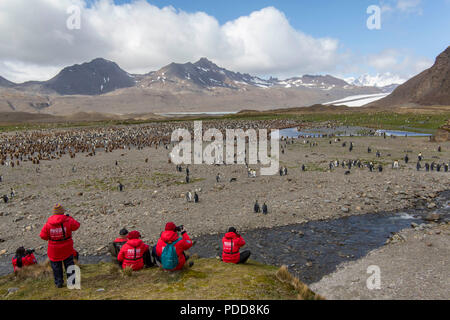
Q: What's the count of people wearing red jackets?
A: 6